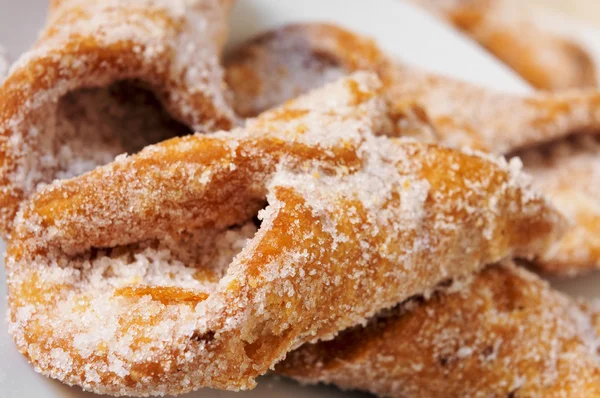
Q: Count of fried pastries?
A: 5